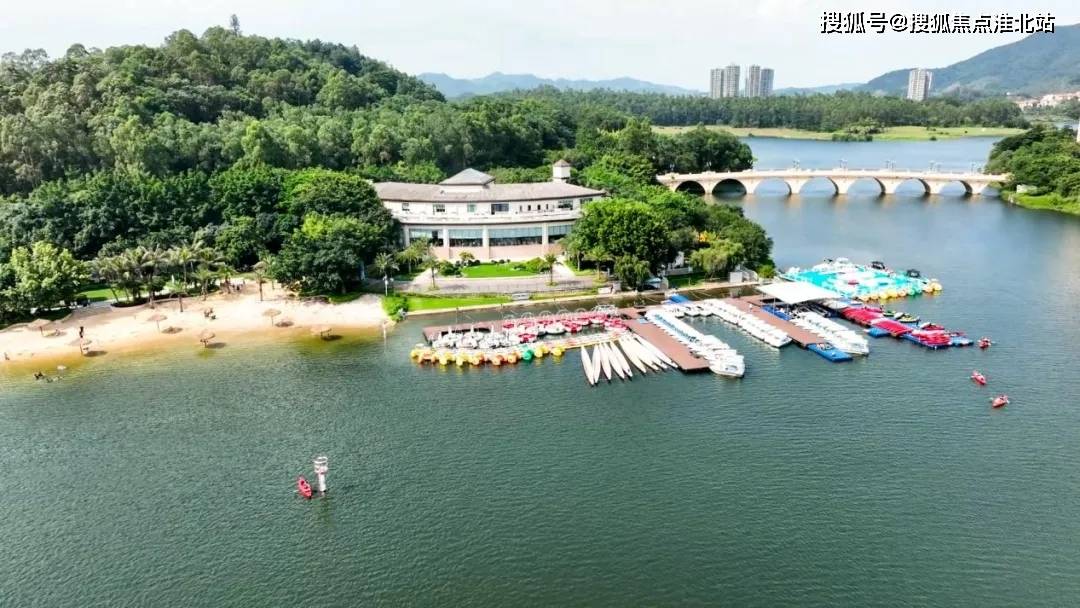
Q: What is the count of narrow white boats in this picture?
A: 9